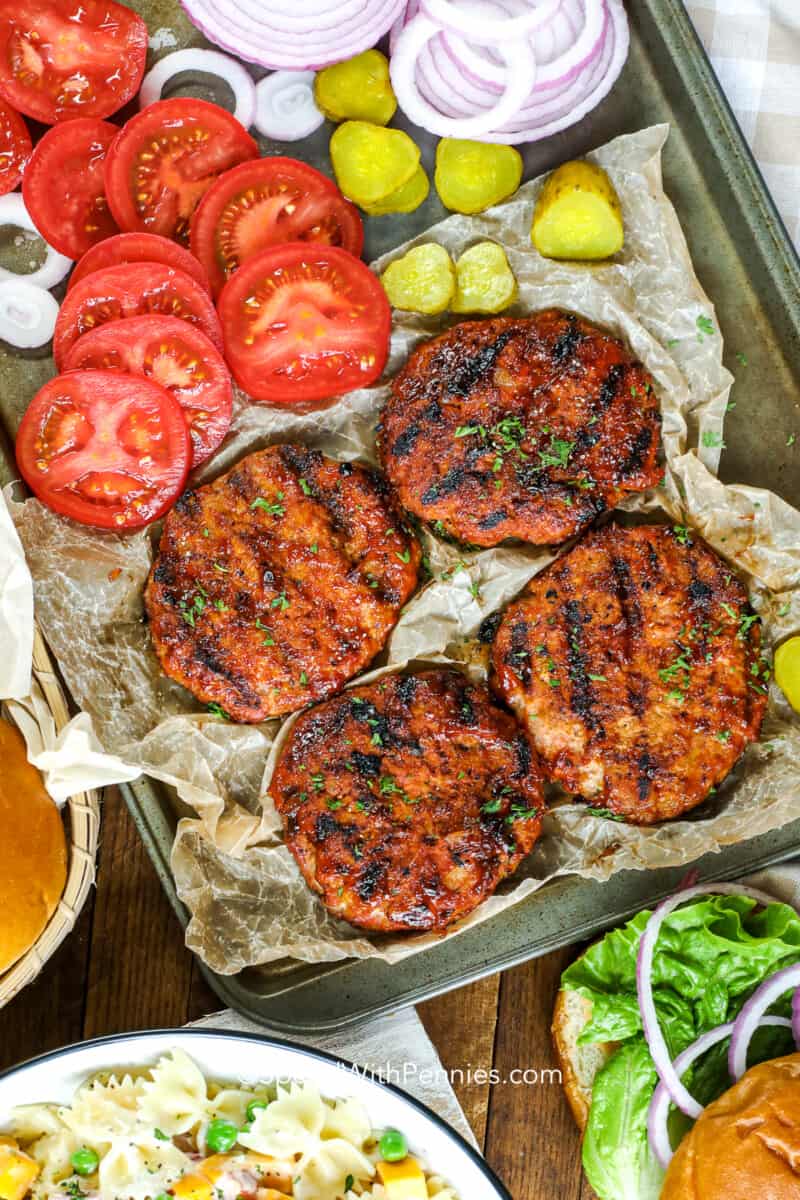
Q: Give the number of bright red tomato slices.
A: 10